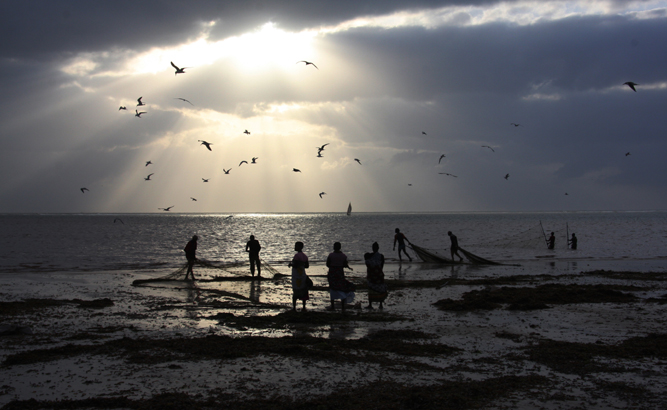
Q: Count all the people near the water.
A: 9